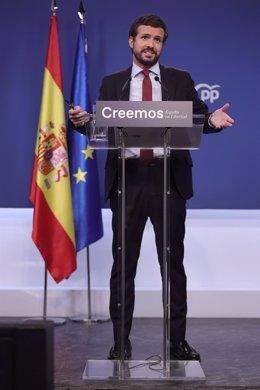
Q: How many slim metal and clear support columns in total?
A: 2